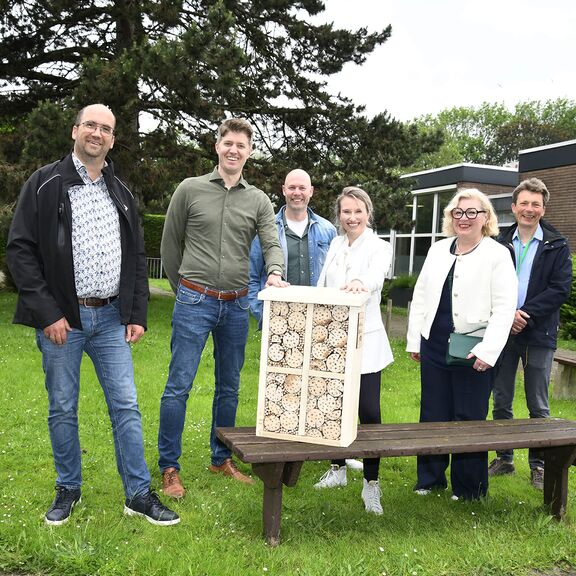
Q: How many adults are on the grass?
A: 6